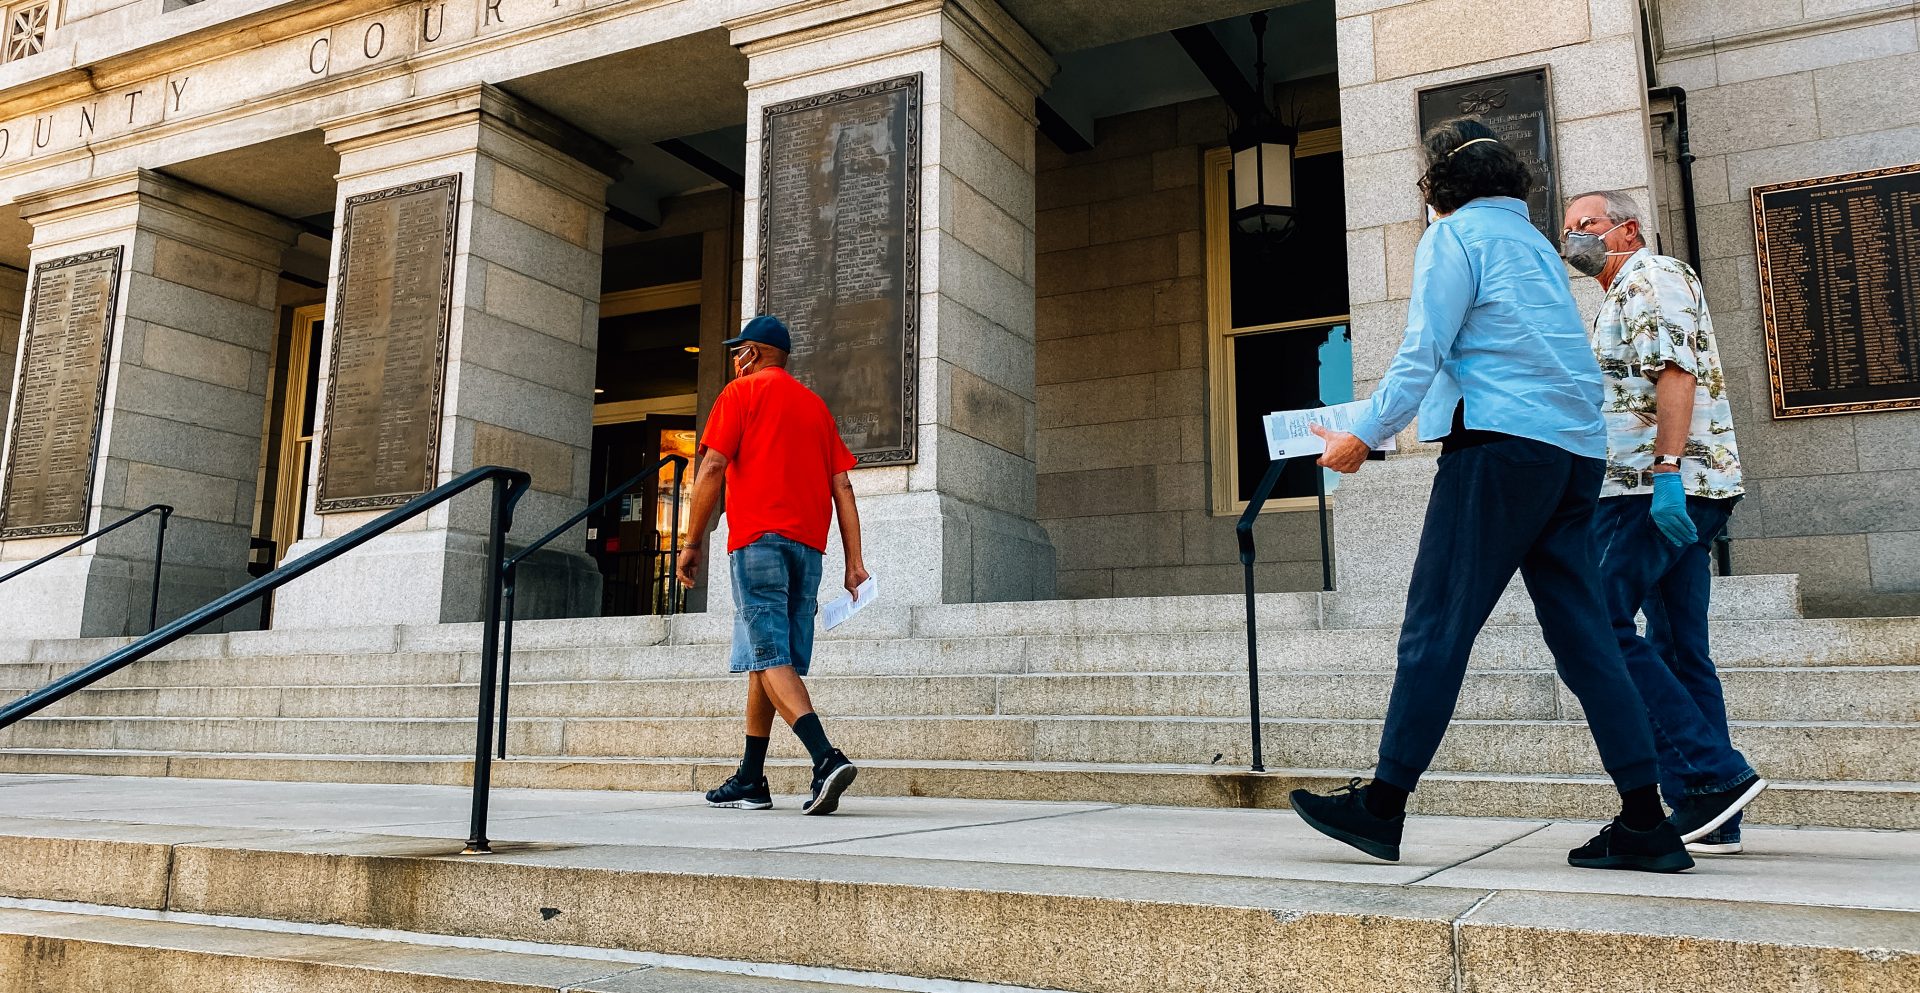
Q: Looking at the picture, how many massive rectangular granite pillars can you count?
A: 4